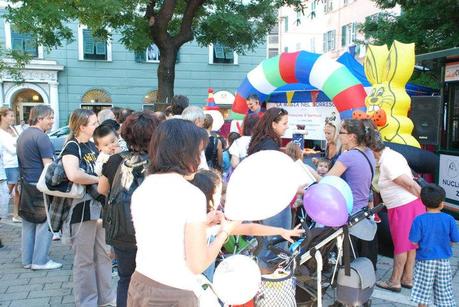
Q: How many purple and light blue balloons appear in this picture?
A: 2